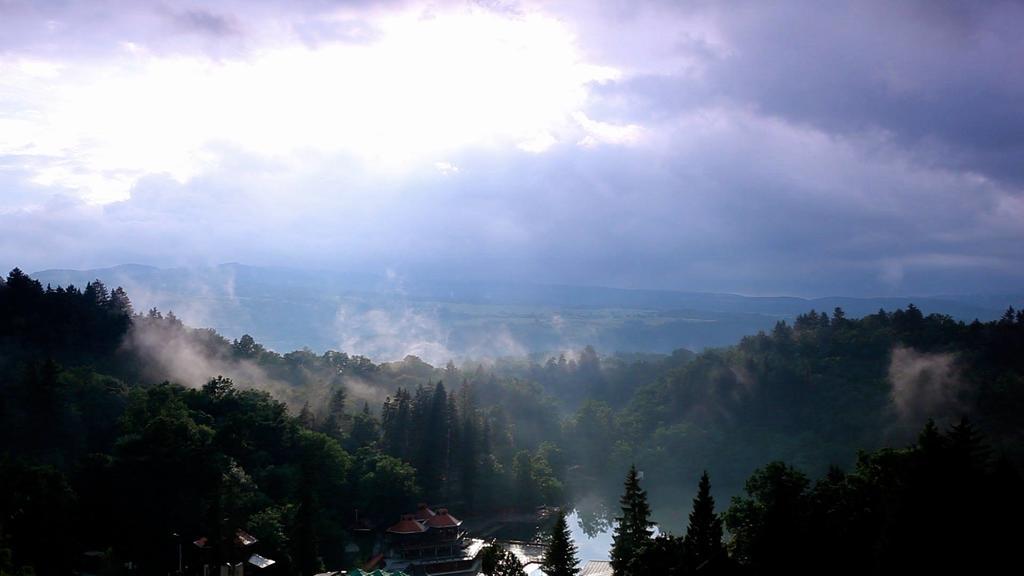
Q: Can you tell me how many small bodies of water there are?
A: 1